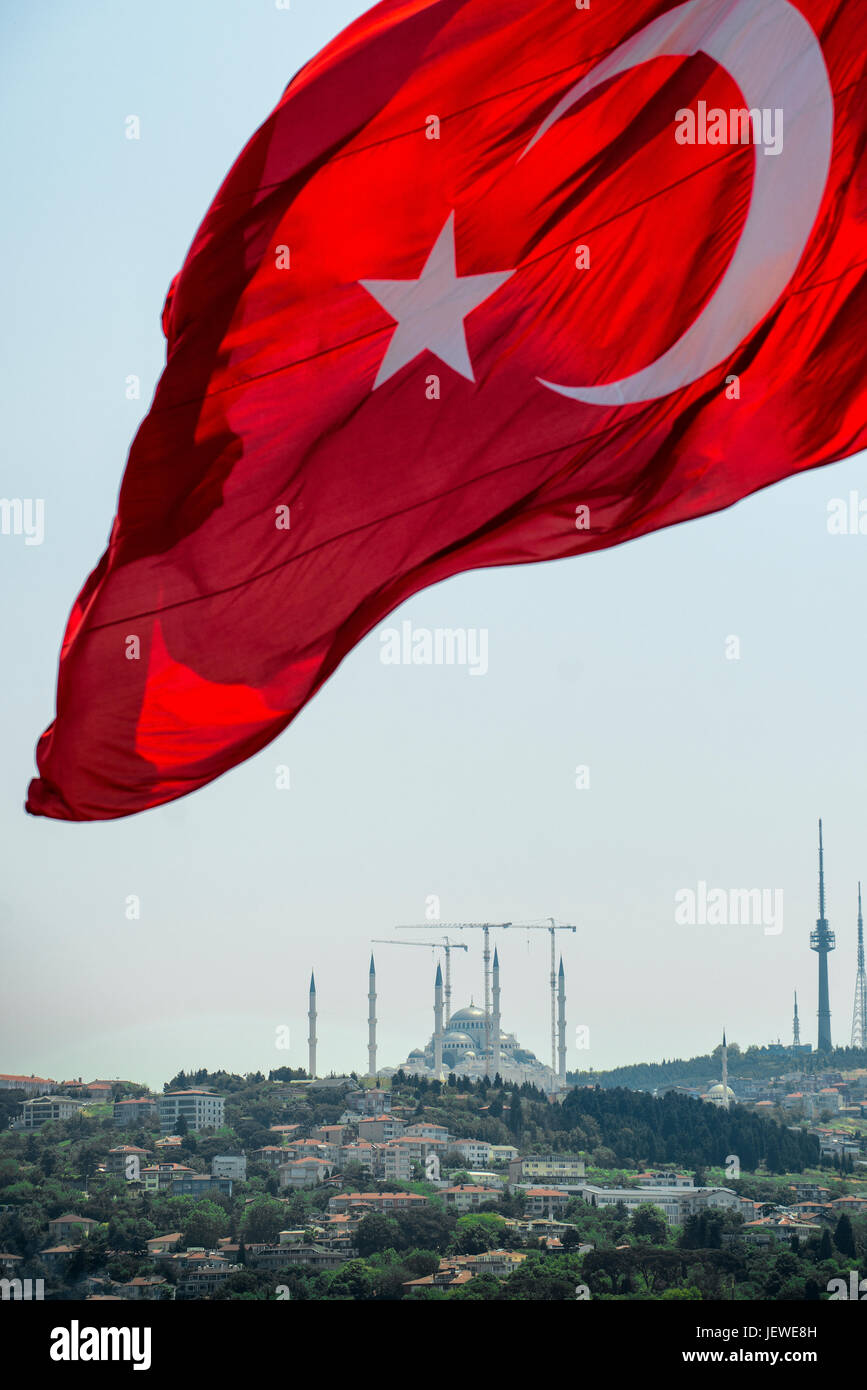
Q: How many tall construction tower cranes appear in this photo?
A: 3